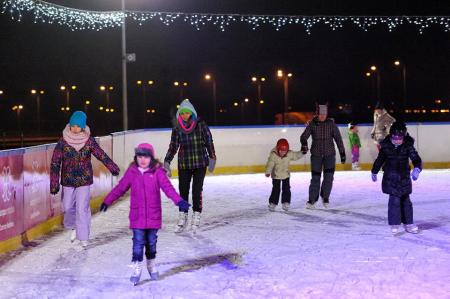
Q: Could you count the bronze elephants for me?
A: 0